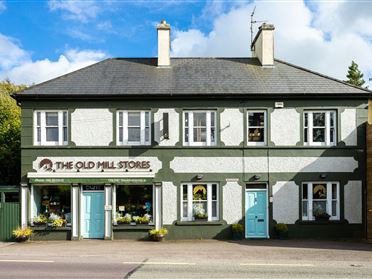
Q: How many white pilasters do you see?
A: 4